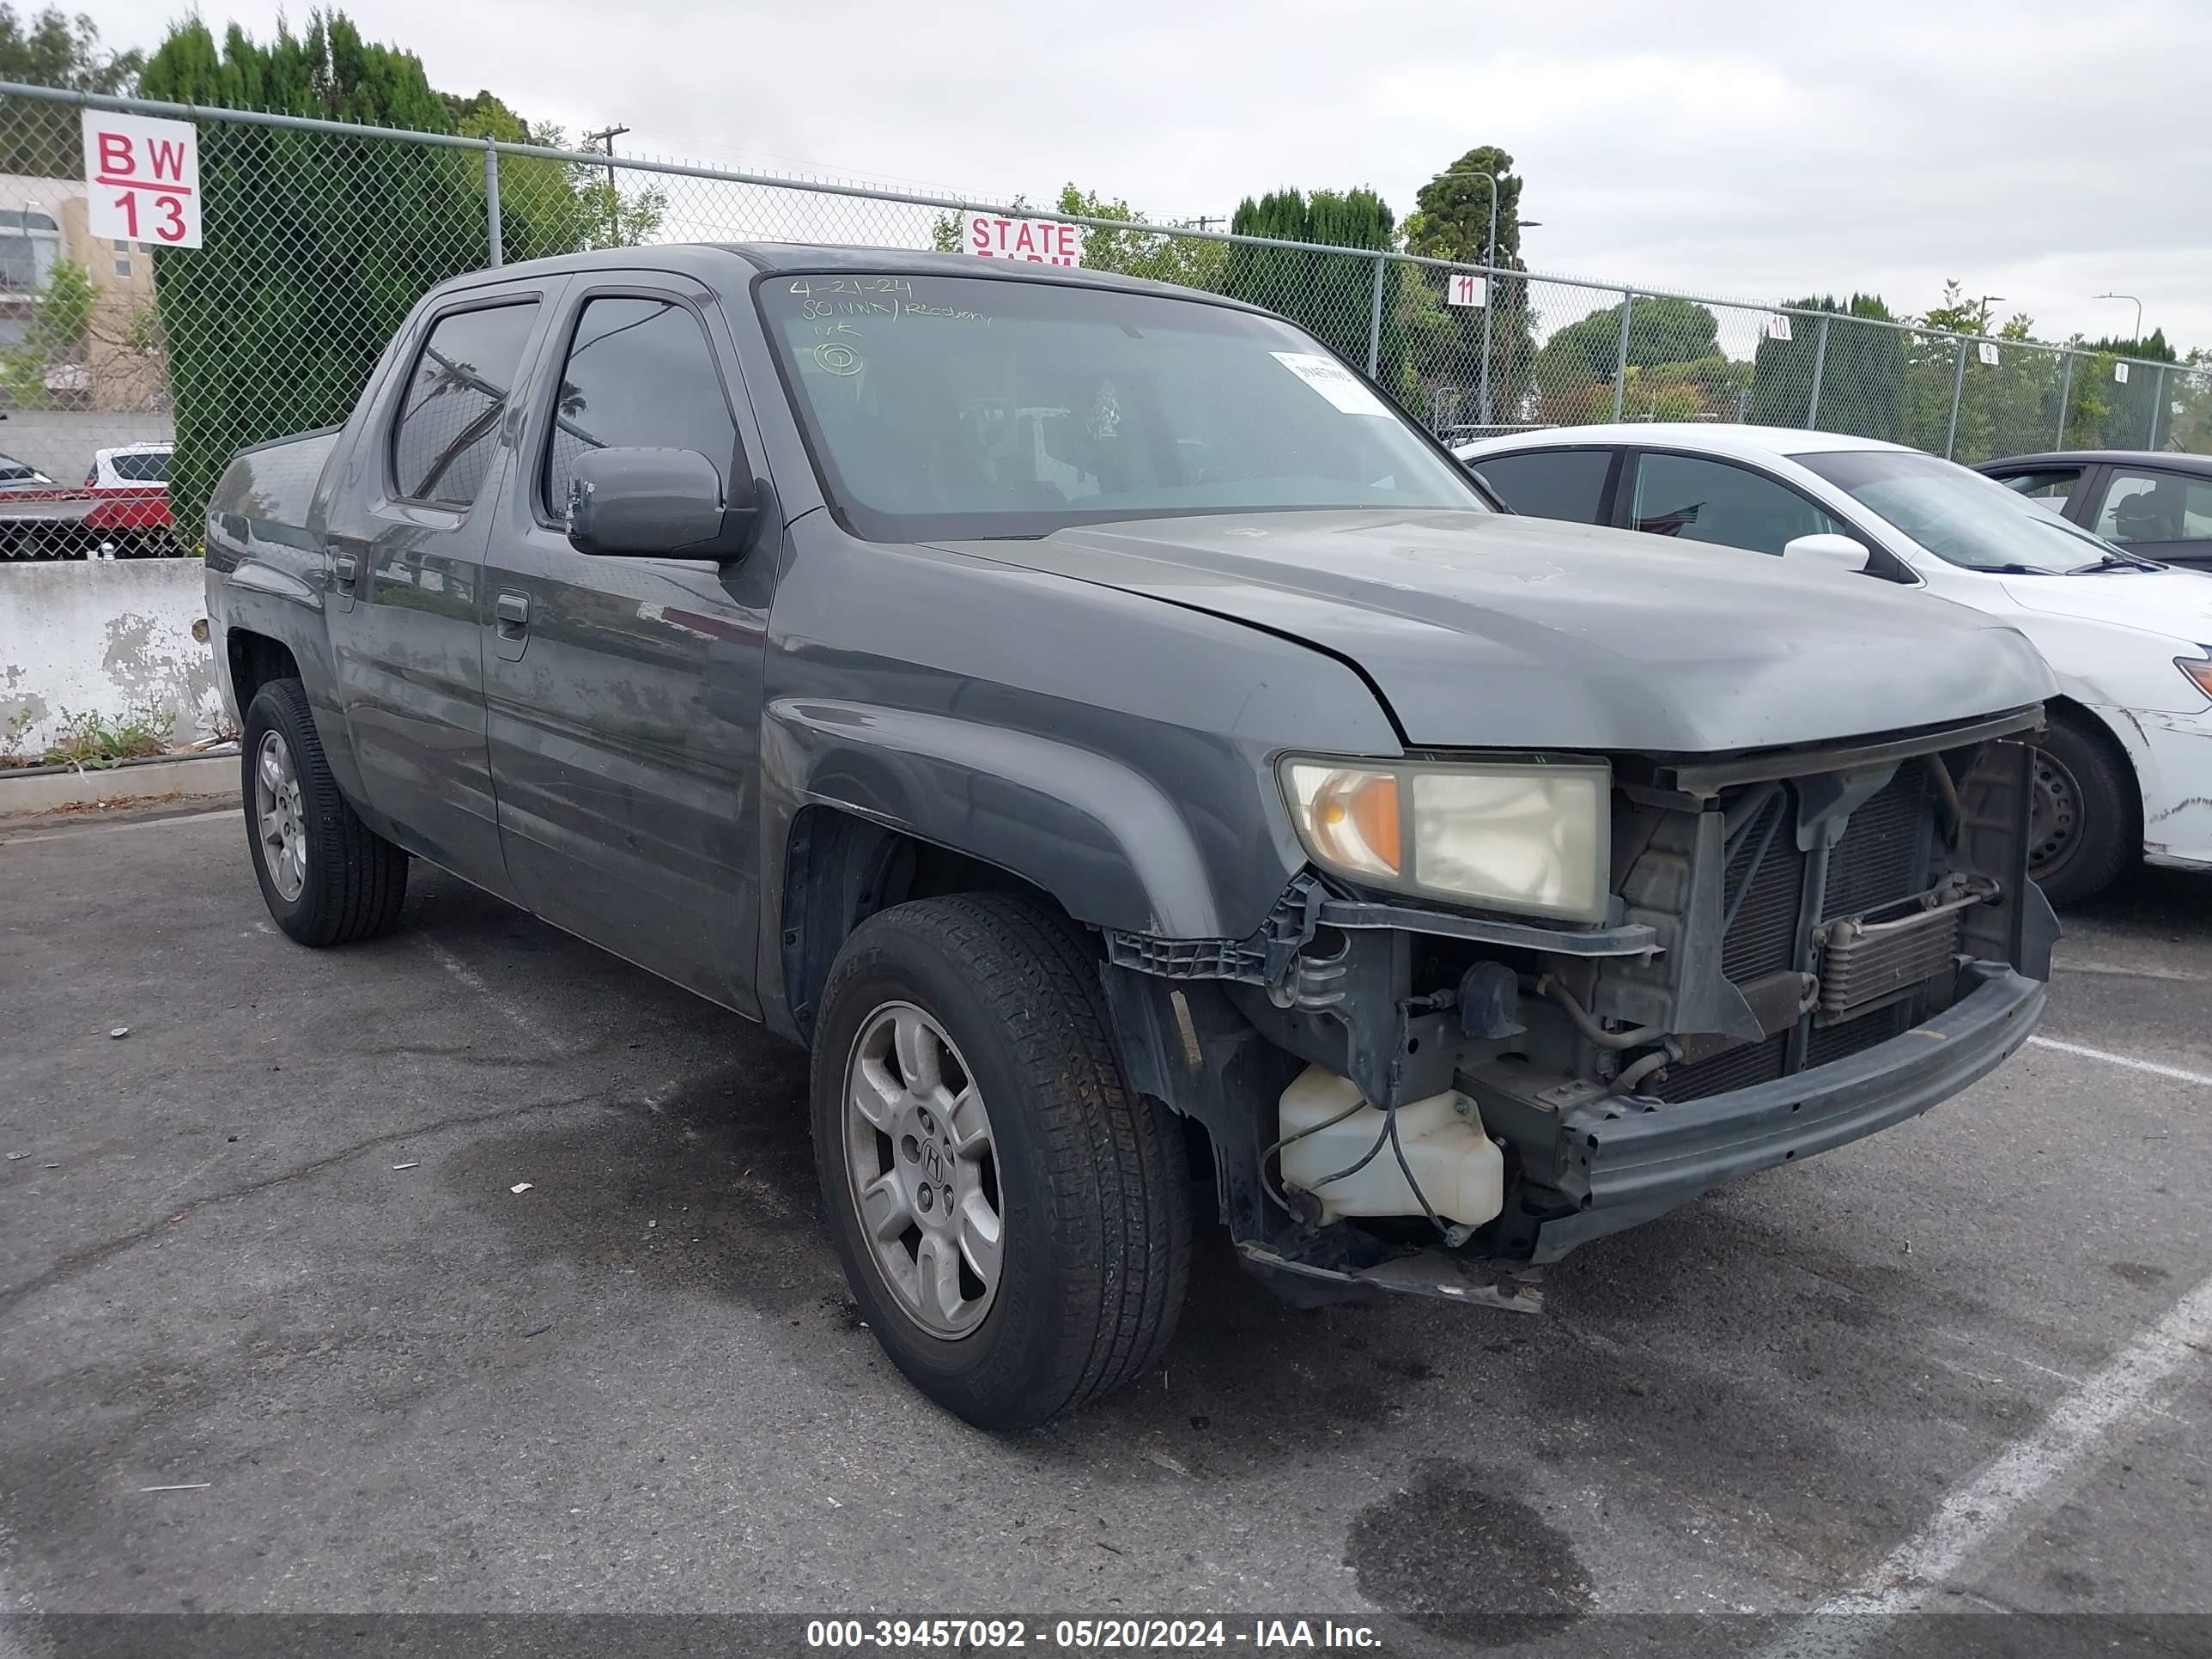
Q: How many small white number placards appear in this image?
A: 4